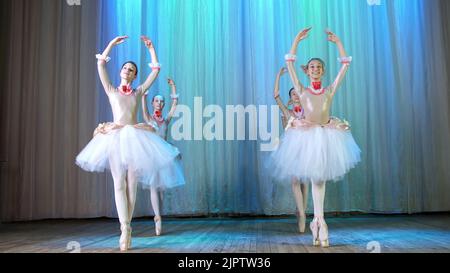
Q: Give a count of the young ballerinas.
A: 4